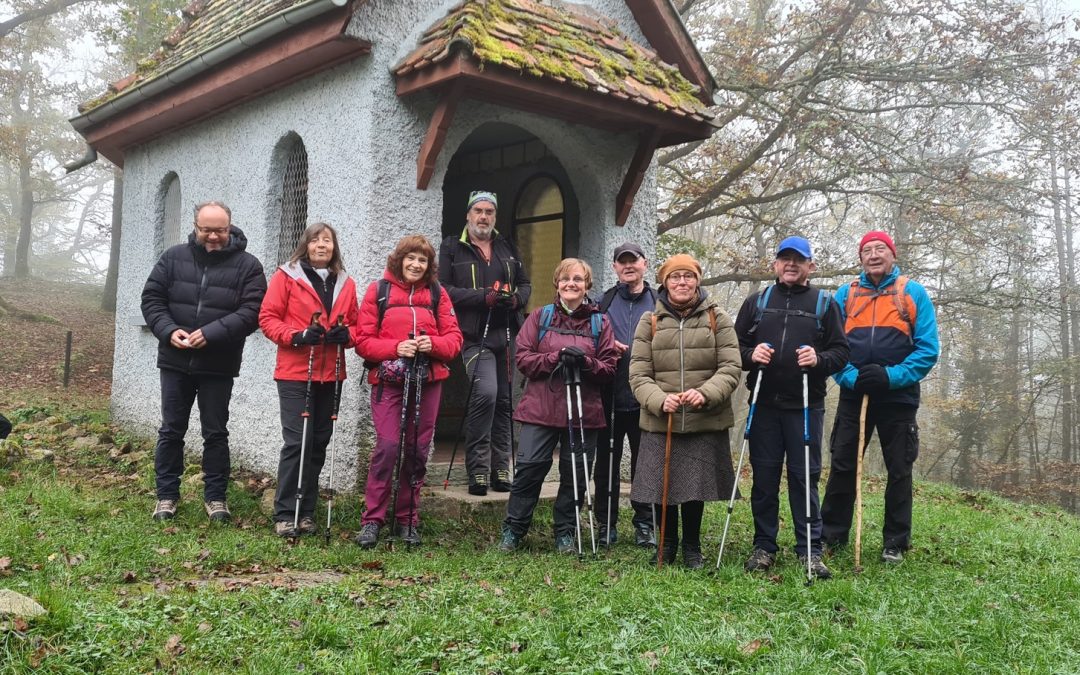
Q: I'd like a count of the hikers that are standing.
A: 9